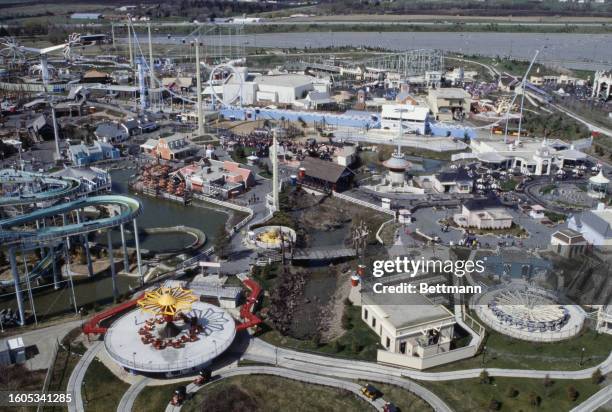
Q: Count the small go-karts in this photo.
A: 4